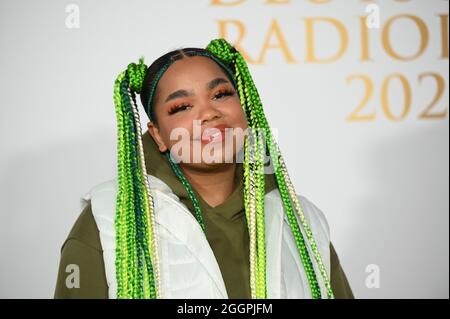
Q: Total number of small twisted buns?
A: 2